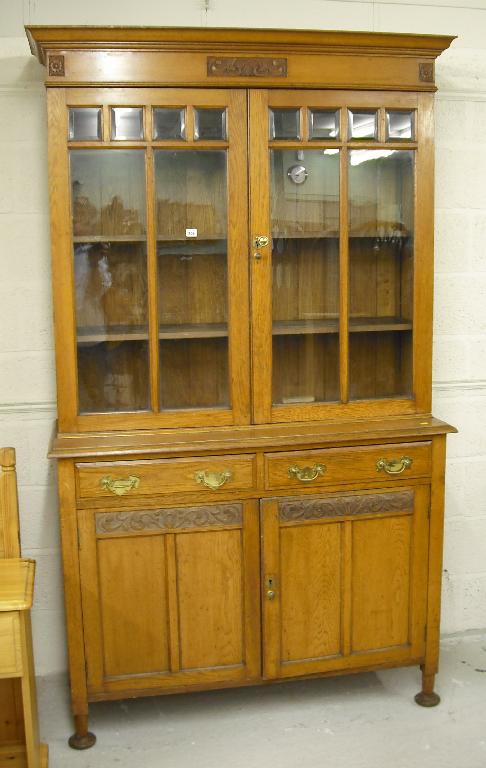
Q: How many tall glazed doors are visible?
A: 2